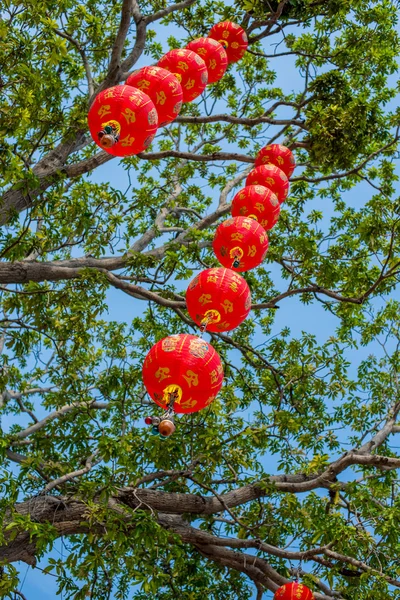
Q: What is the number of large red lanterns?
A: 12